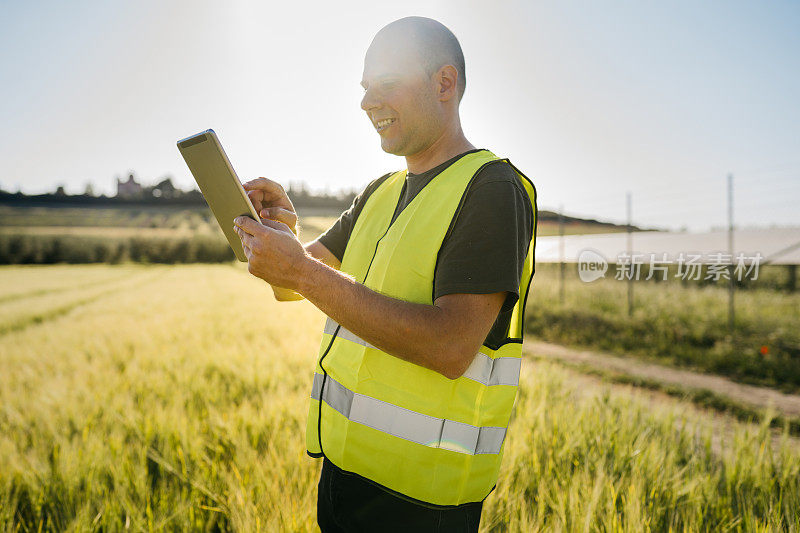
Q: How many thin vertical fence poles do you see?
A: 3